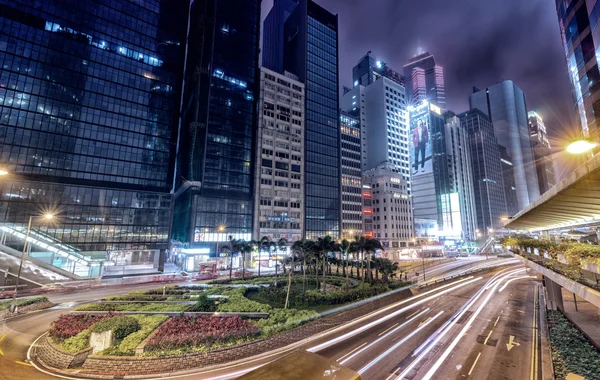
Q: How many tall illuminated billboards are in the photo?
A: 1